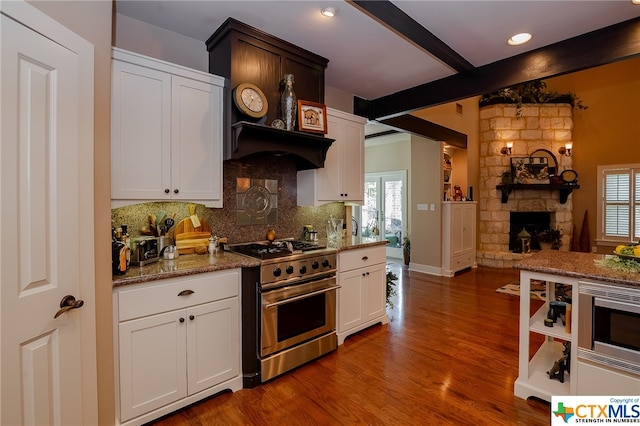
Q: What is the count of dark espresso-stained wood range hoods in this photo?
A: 1